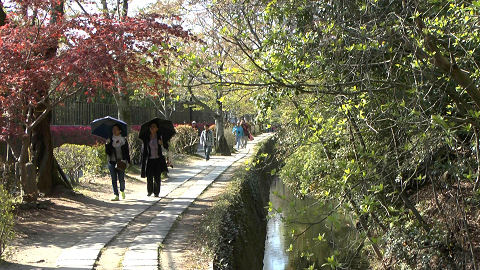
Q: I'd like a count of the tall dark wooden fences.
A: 1